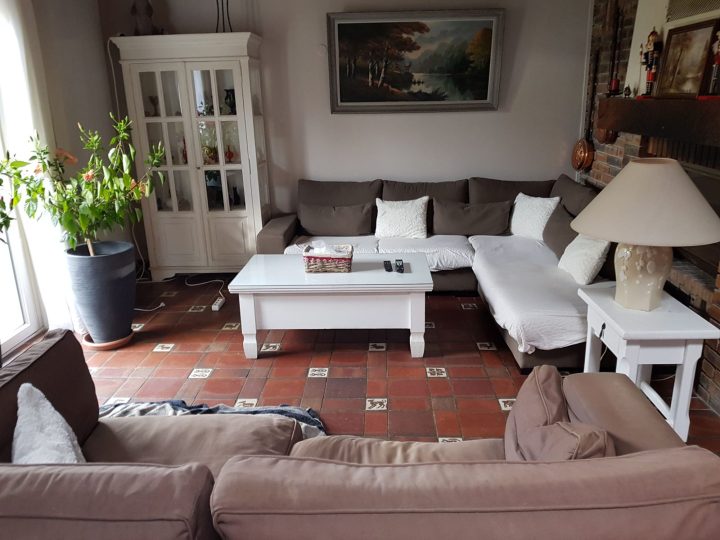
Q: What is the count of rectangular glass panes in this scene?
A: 12